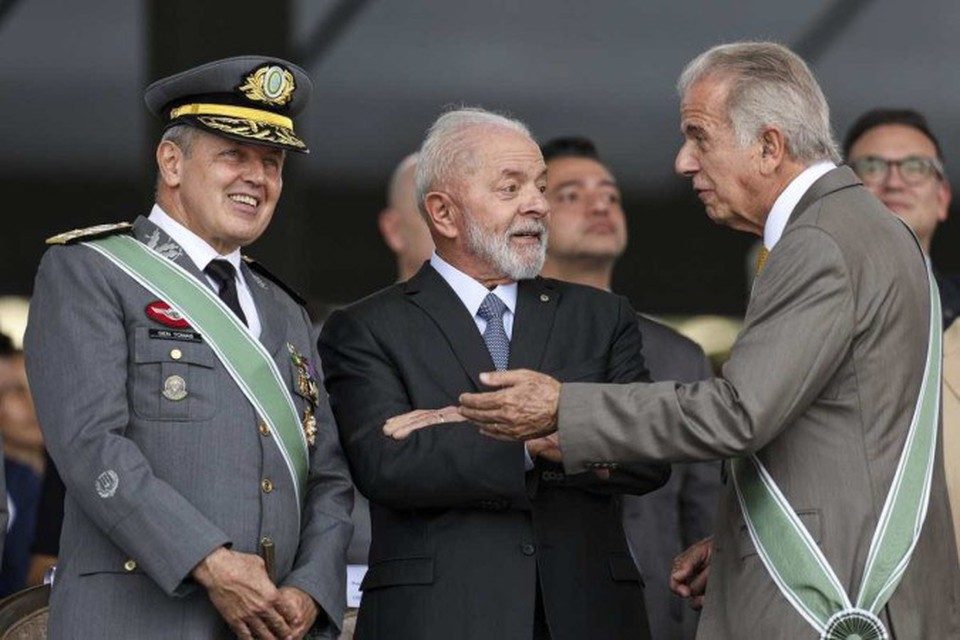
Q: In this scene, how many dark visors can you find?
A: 1